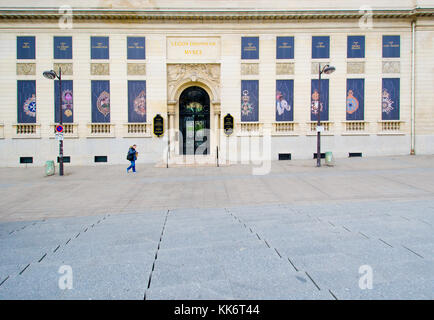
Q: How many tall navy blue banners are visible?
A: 9